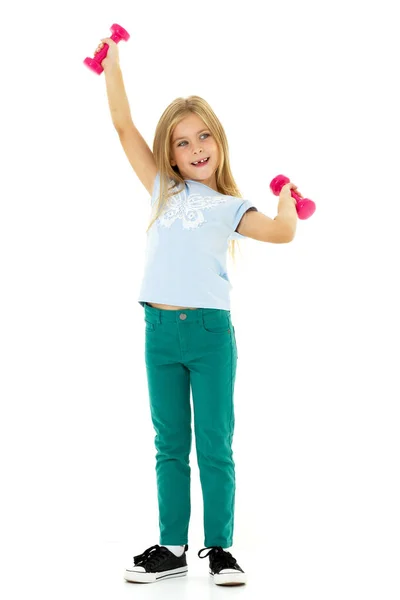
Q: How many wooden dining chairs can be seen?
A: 0